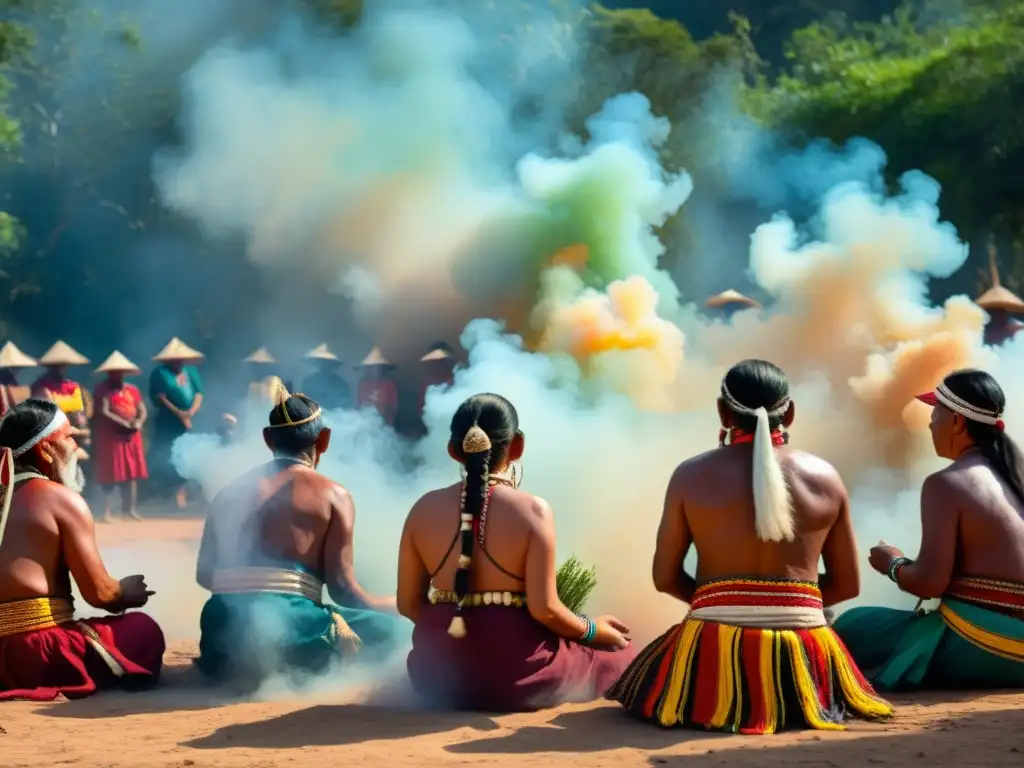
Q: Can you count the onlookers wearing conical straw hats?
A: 10